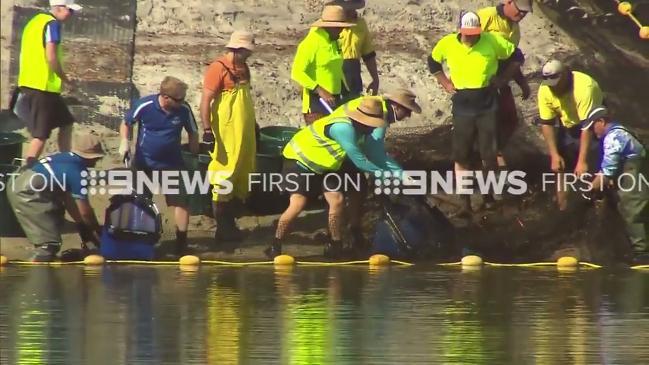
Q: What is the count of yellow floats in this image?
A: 9